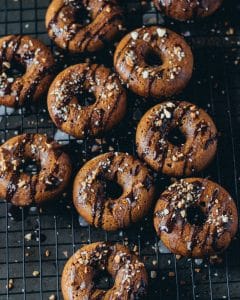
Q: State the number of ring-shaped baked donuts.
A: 10